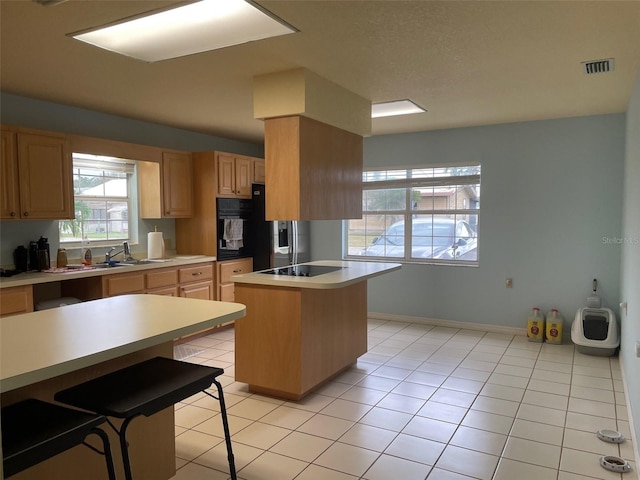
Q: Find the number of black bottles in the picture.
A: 3